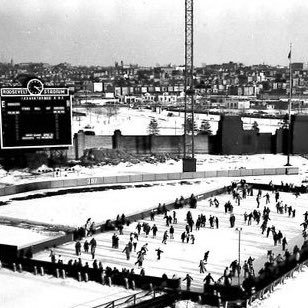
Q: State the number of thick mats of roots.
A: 0